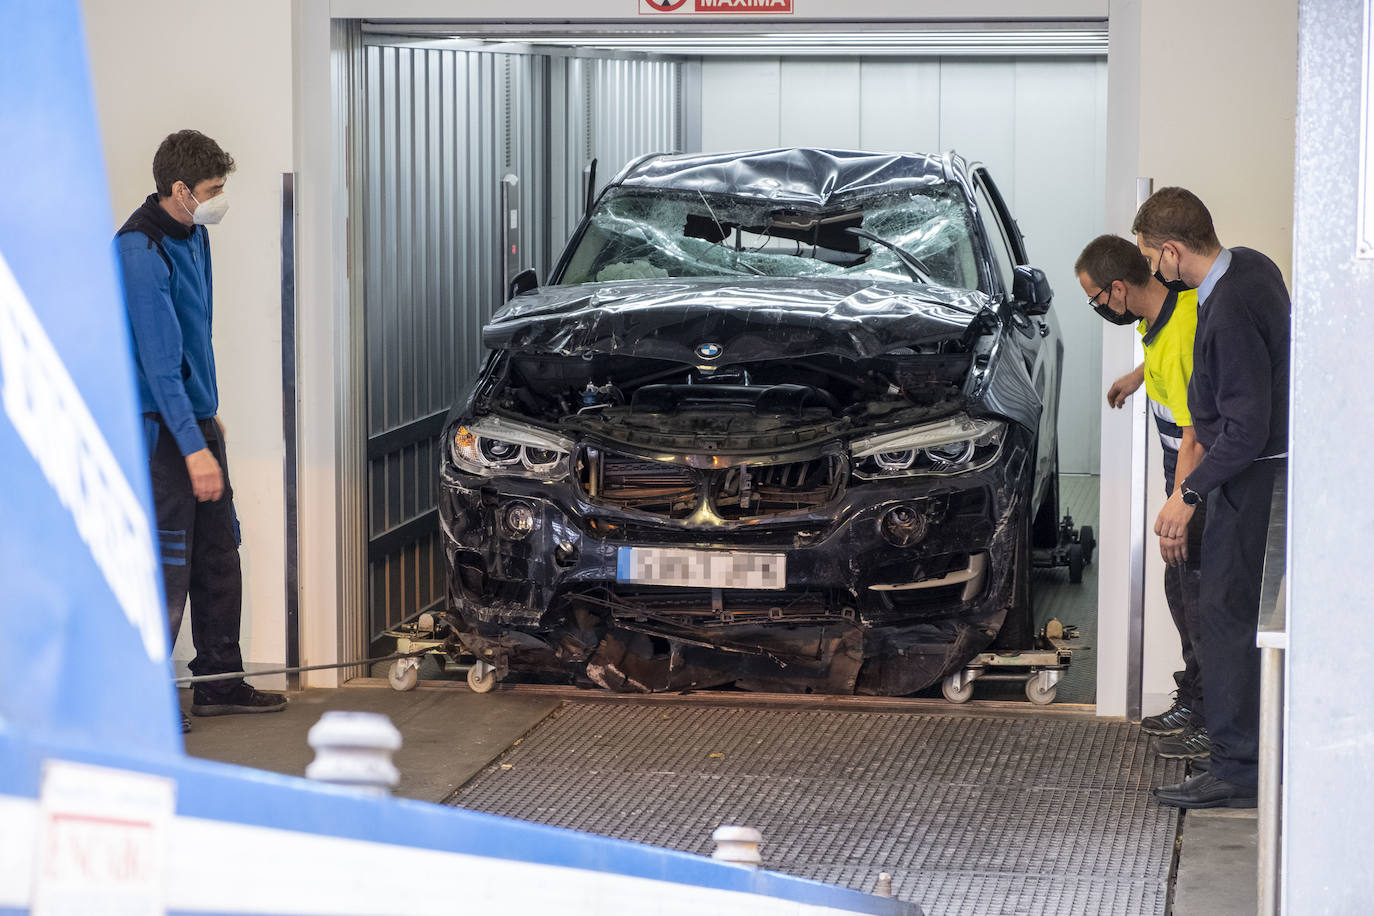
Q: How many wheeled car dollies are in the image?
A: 3